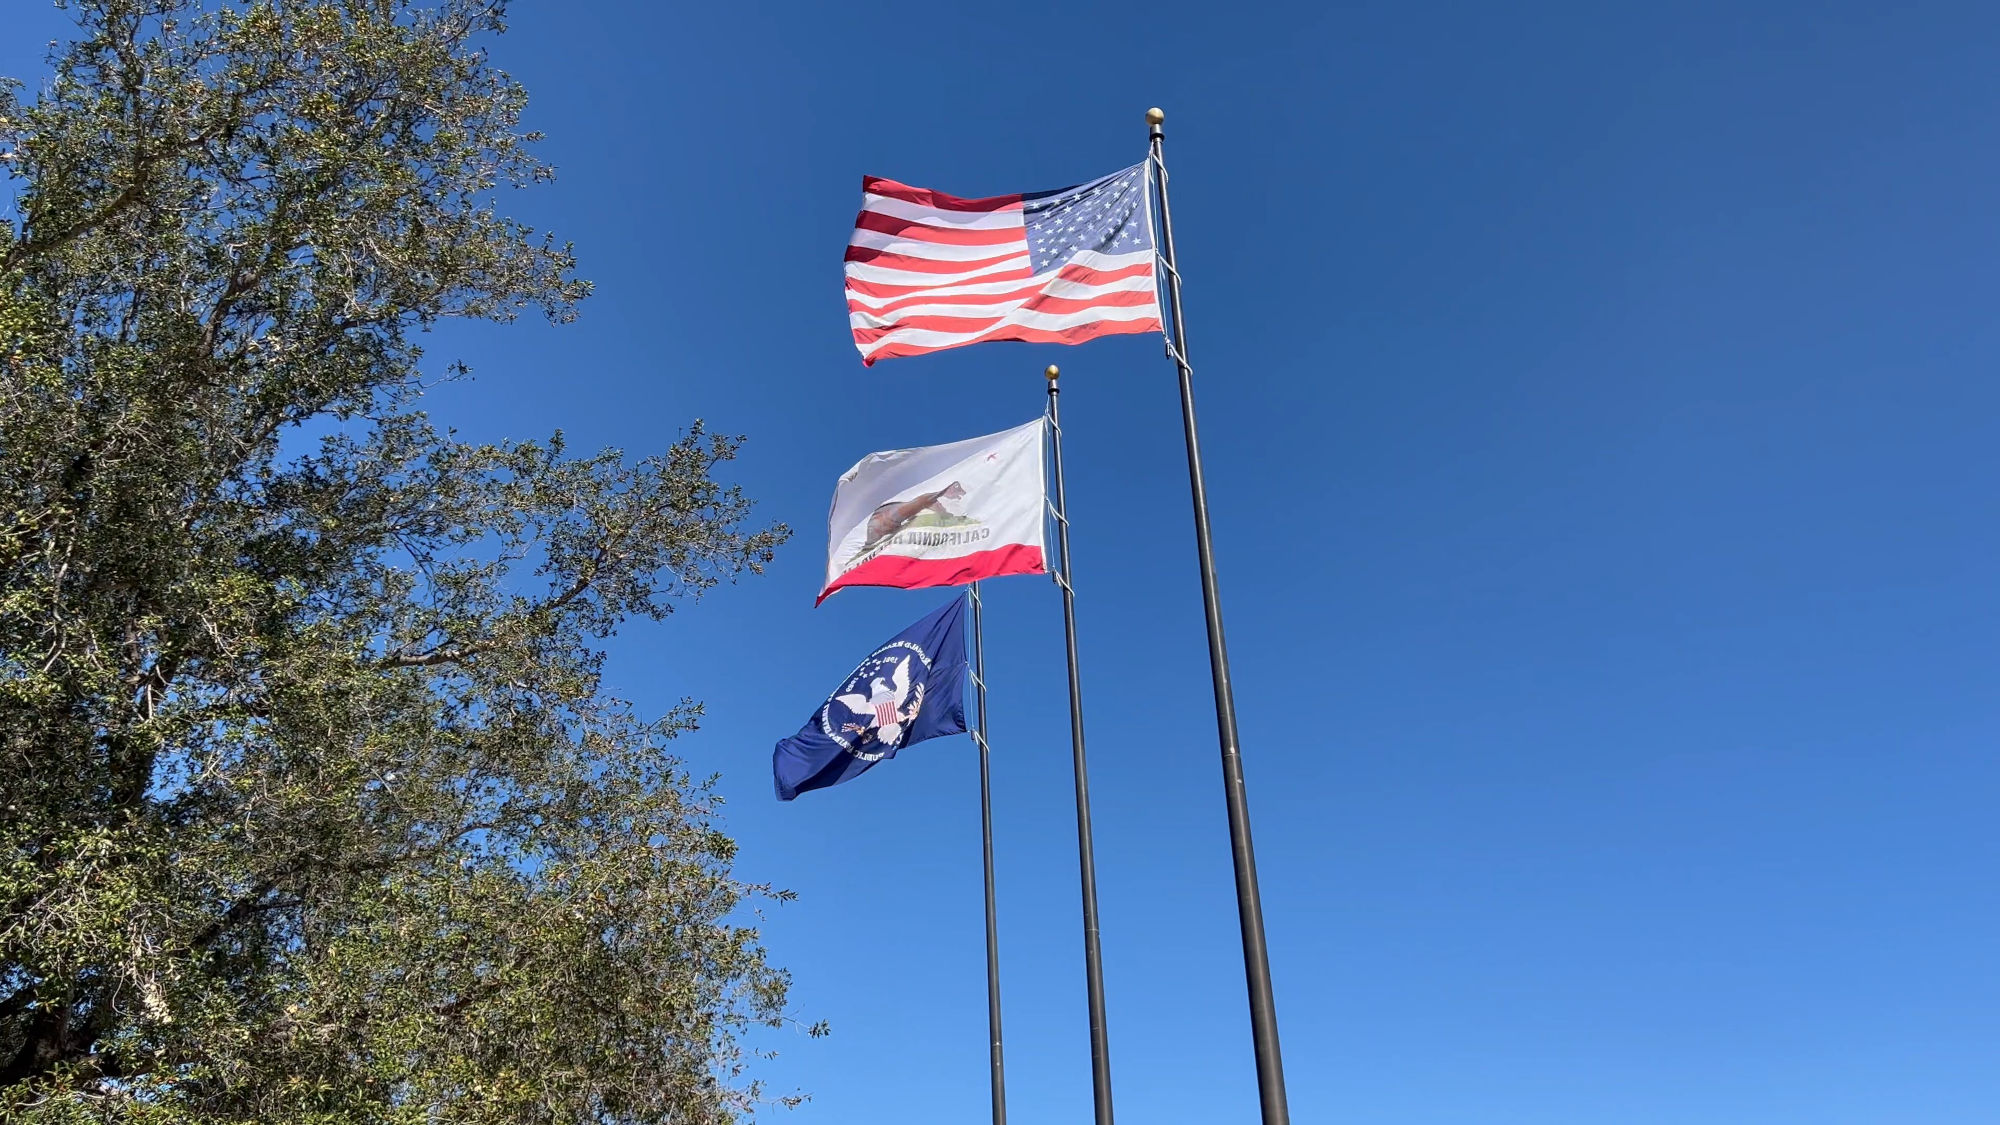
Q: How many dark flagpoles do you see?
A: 3